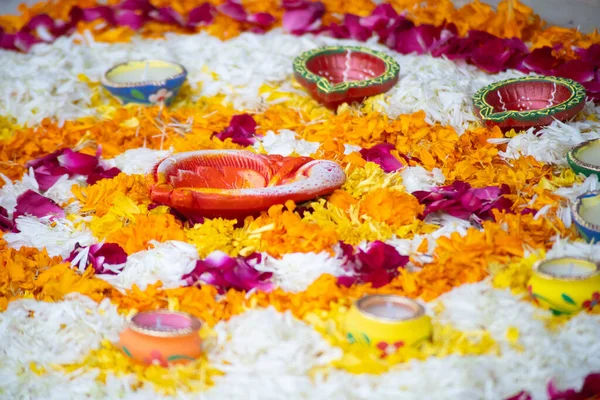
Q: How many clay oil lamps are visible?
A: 9